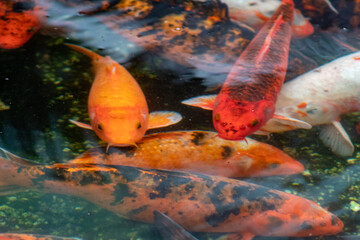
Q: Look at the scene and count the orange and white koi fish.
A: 2